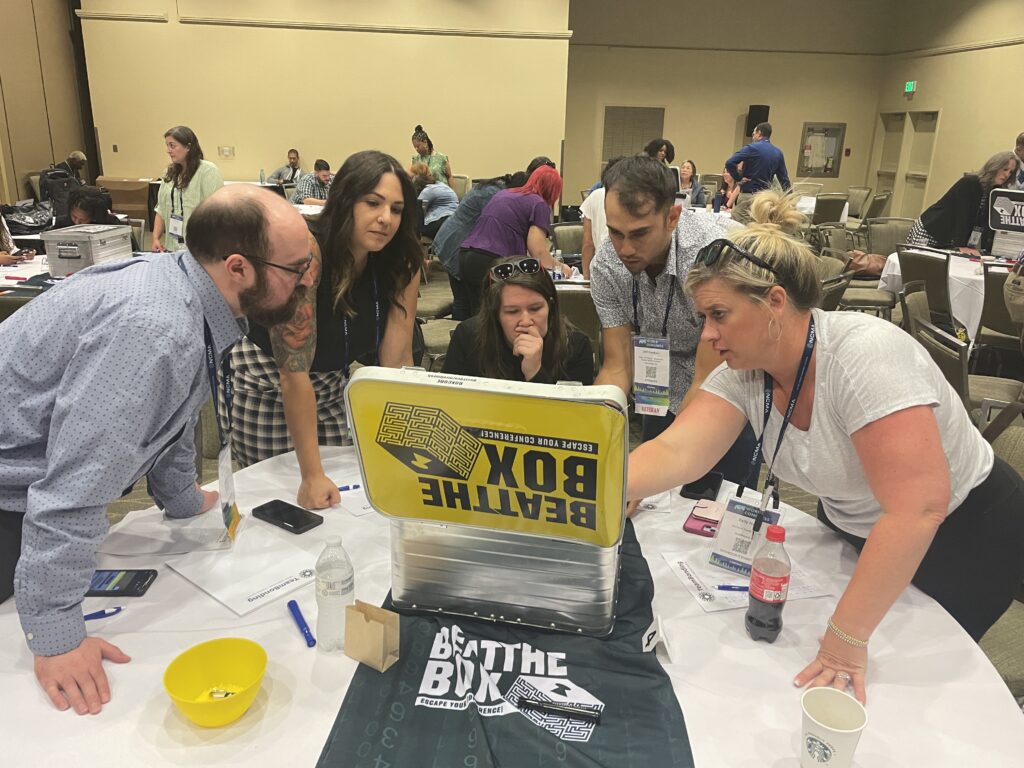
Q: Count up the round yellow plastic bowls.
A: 1